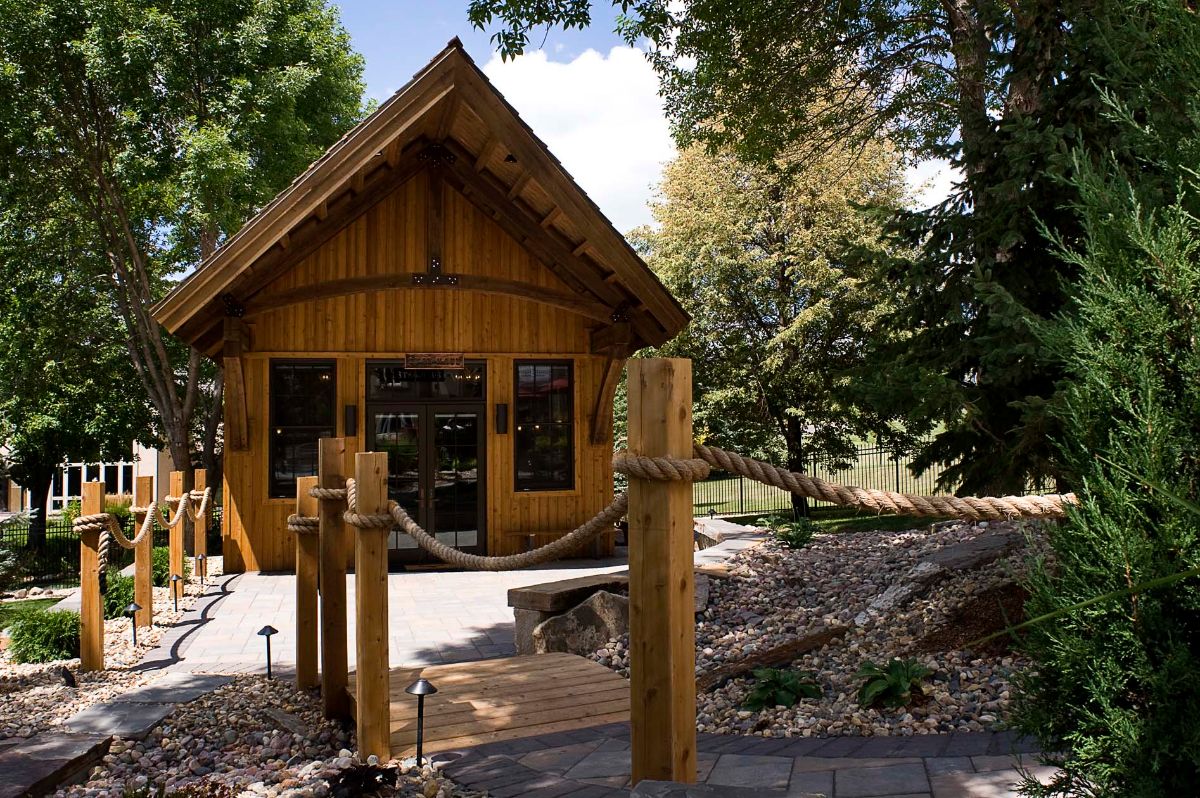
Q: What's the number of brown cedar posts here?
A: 8